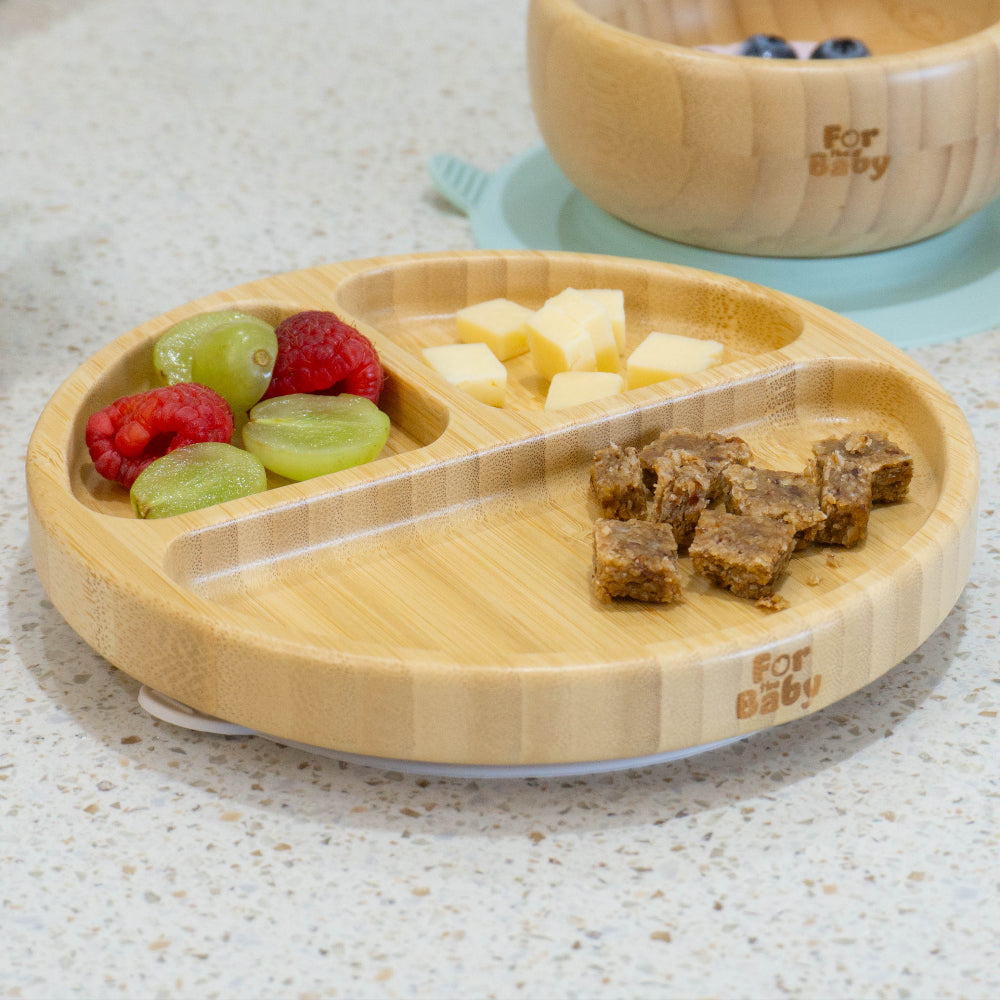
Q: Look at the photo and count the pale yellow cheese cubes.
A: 7